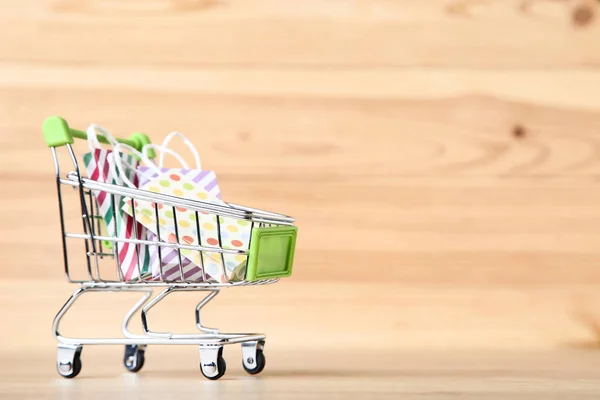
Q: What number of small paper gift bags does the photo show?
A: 3